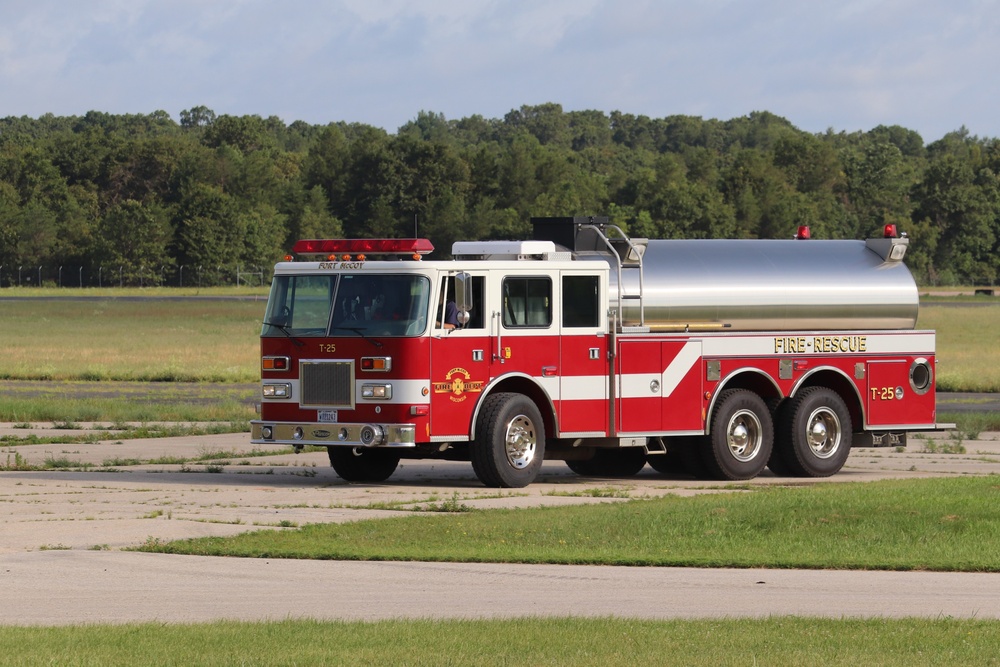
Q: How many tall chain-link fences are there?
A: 1